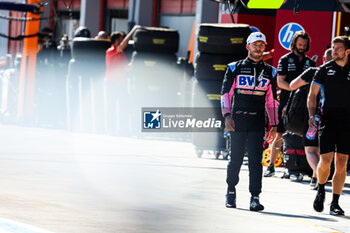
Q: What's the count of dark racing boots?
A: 2